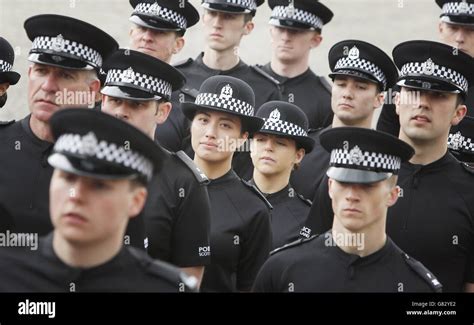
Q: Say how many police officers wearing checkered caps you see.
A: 14